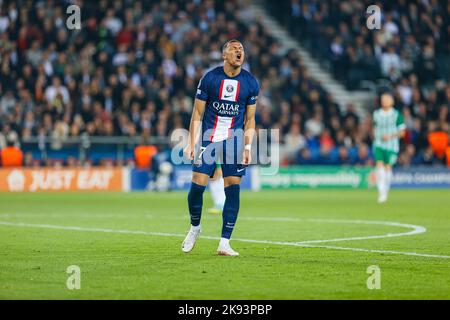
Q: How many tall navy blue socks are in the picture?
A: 2